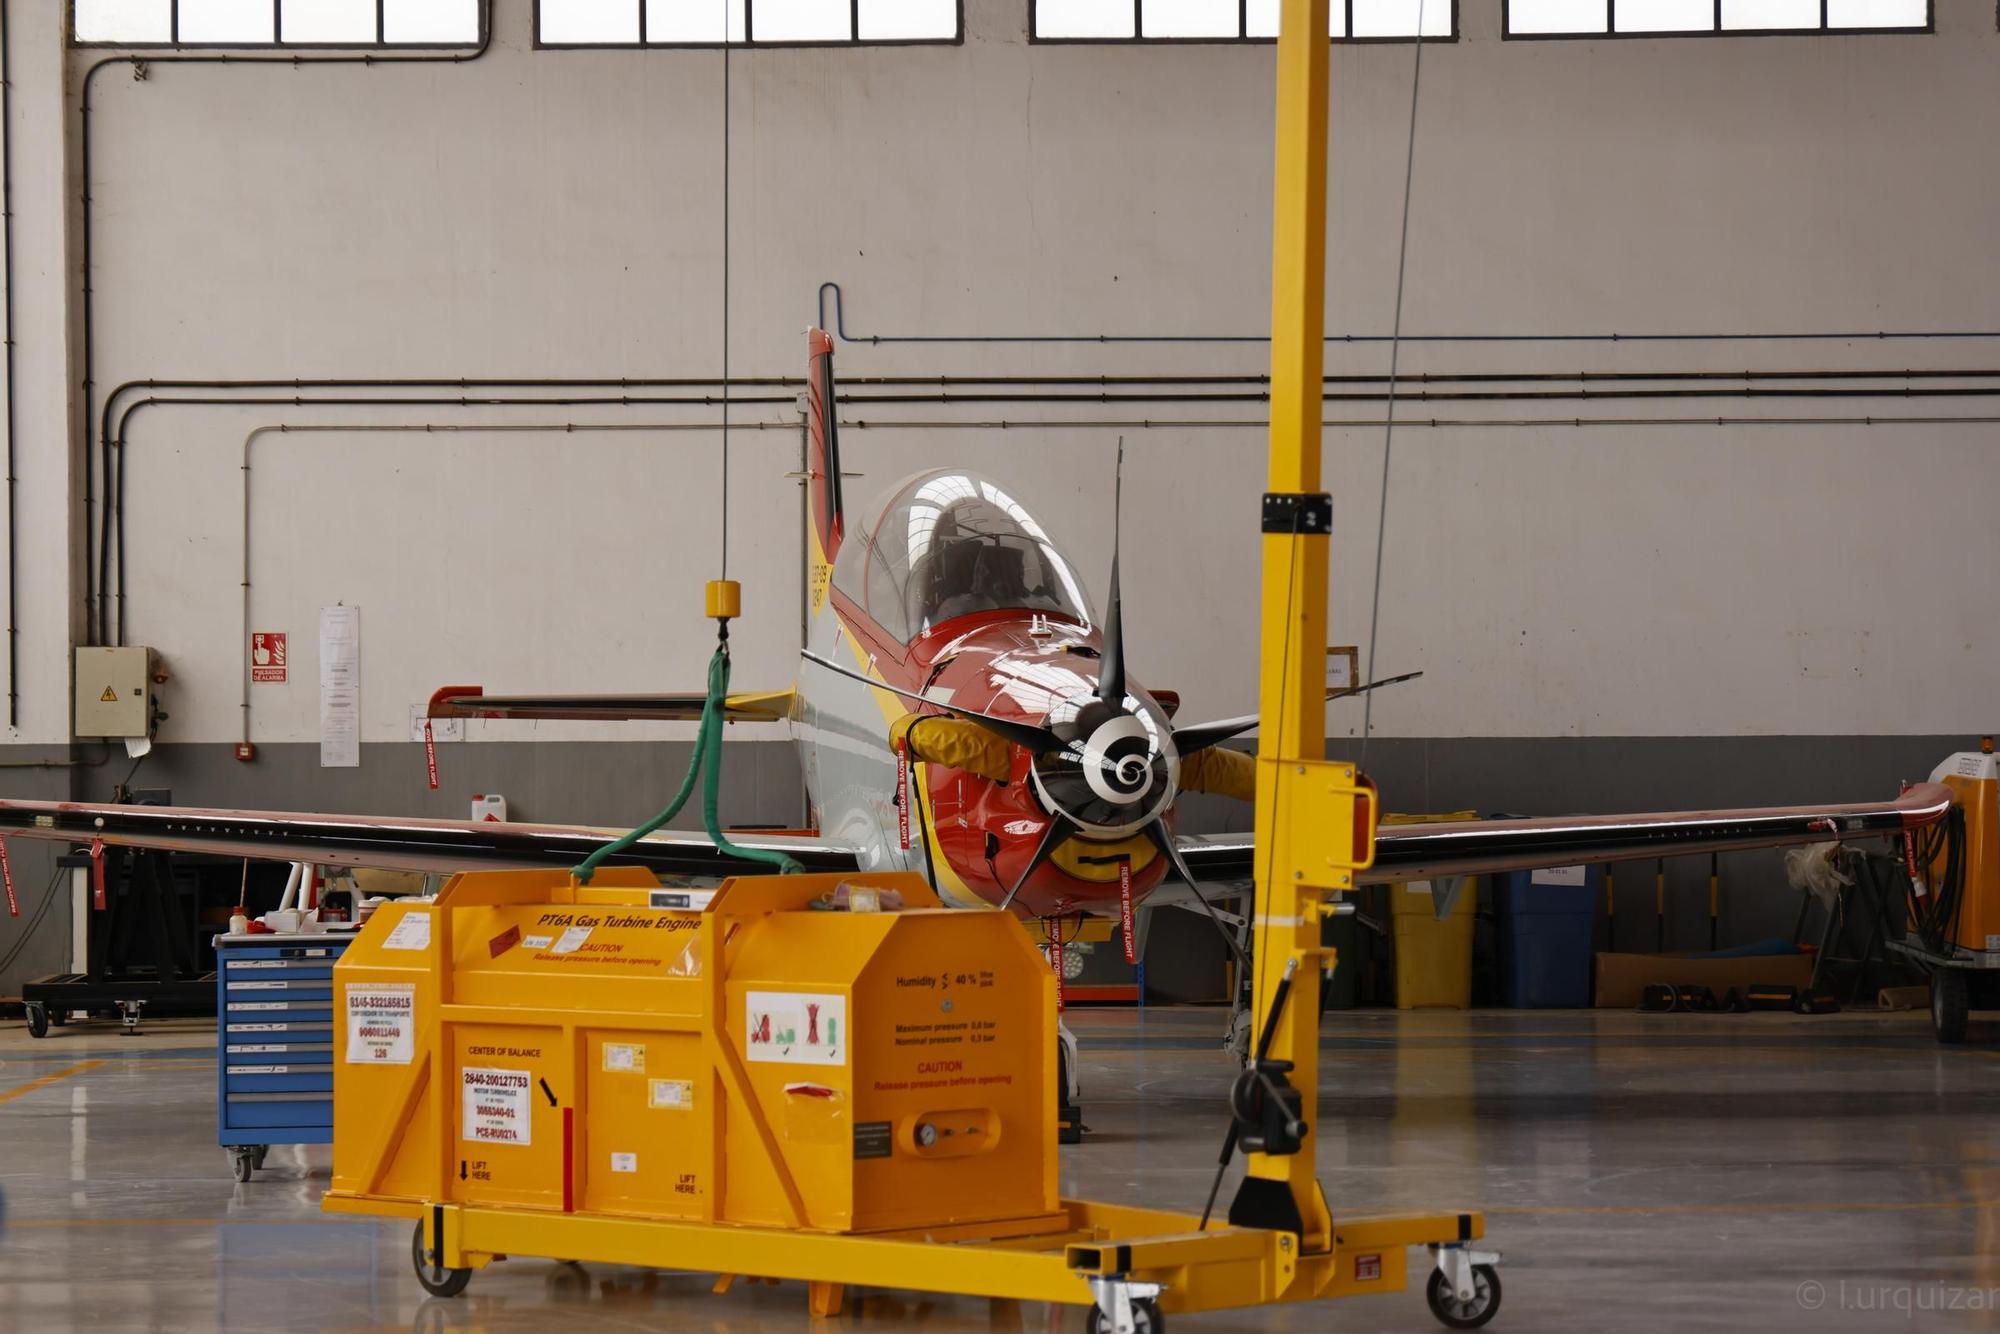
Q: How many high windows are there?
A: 4